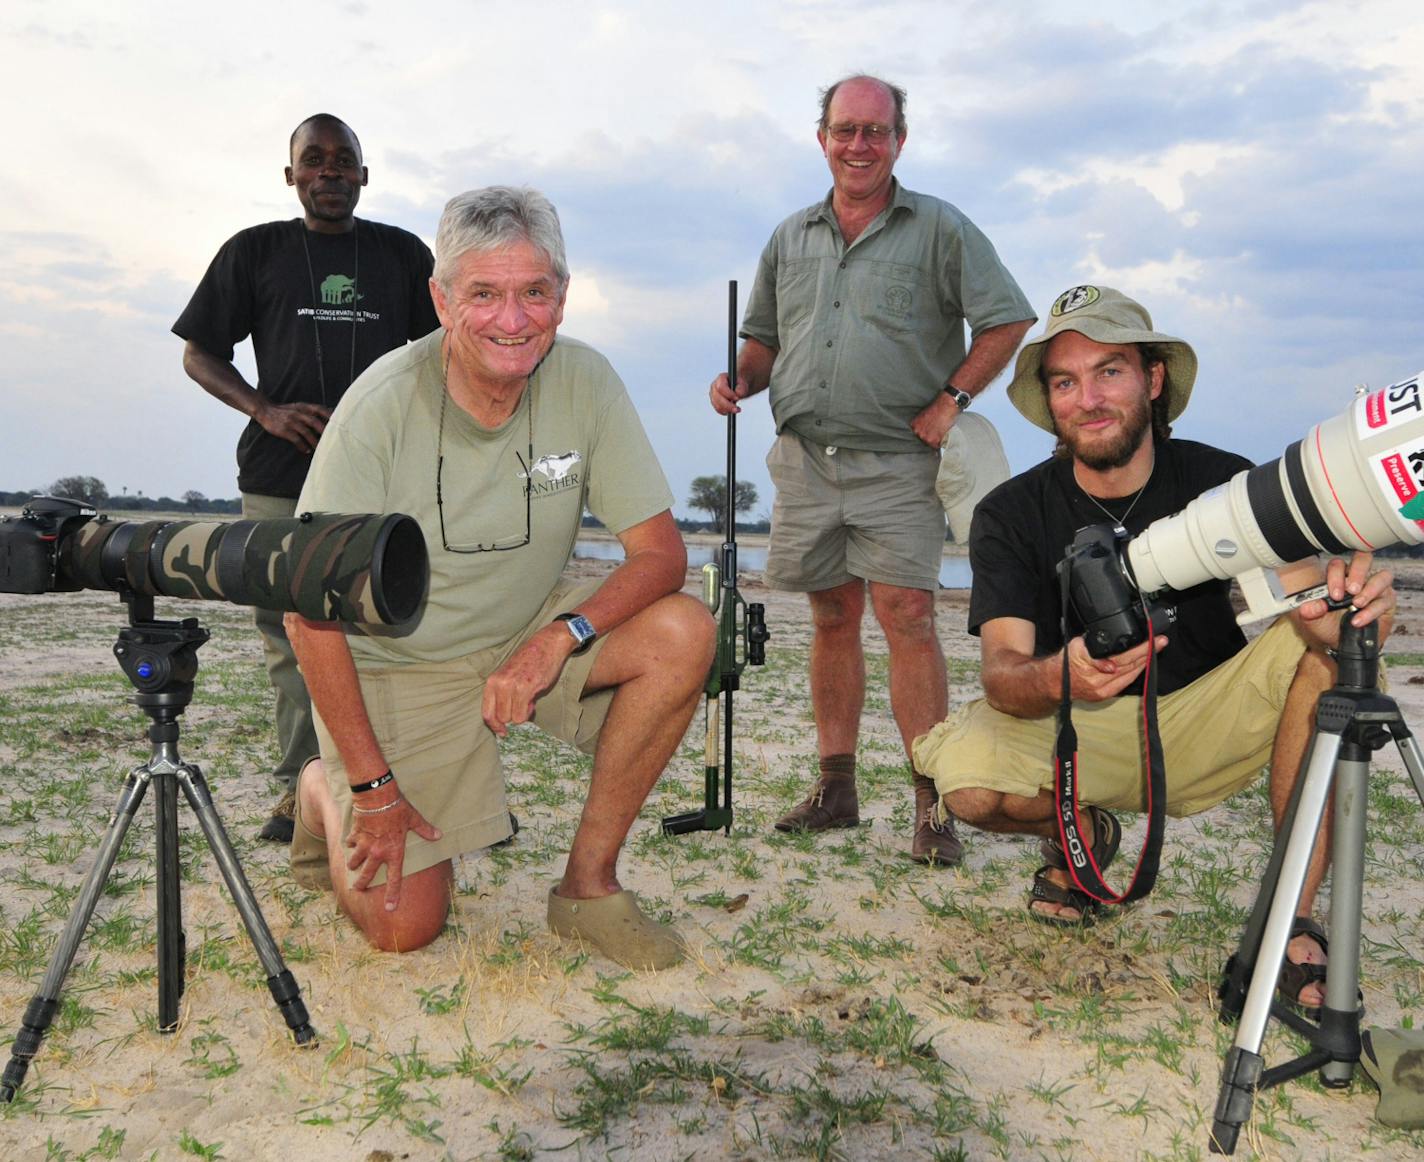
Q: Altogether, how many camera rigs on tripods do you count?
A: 2